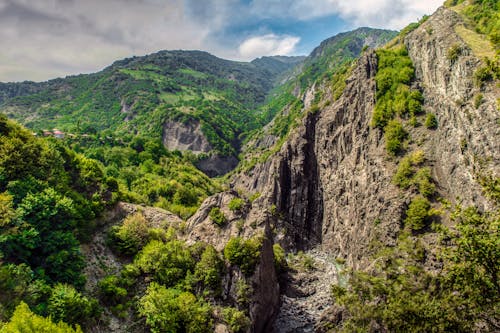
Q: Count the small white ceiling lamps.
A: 0